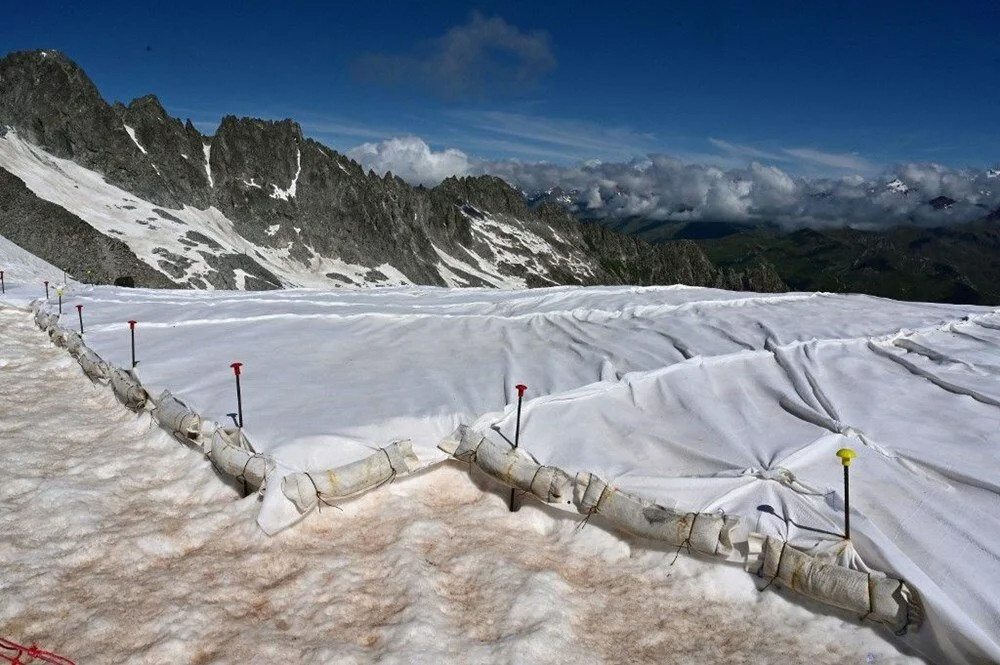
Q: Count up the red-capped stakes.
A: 6